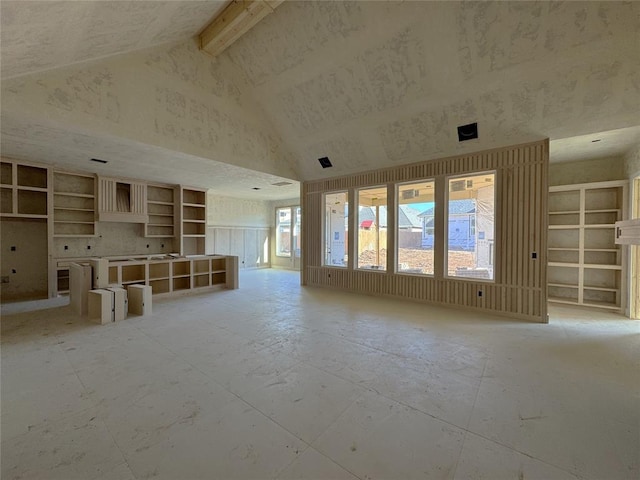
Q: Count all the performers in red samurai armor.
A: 0